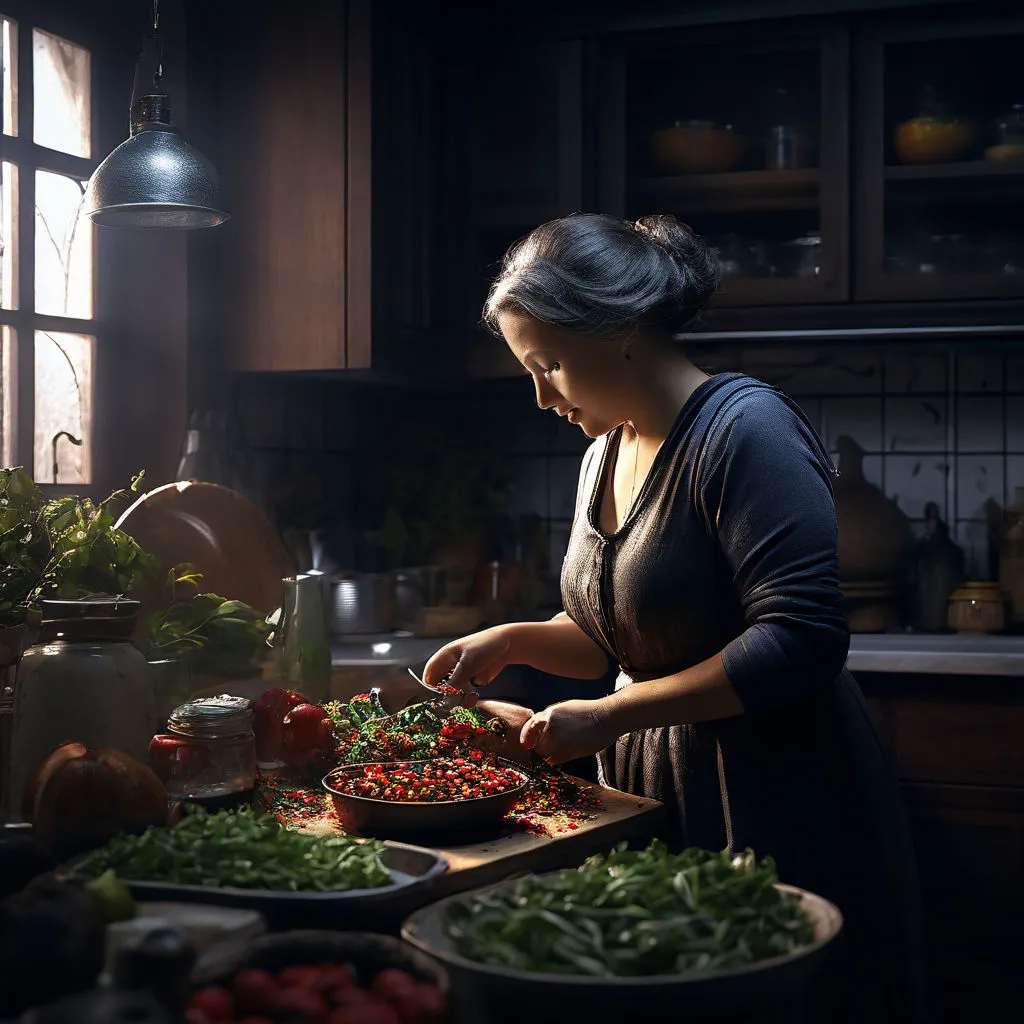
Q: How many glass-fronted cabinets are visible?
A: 2